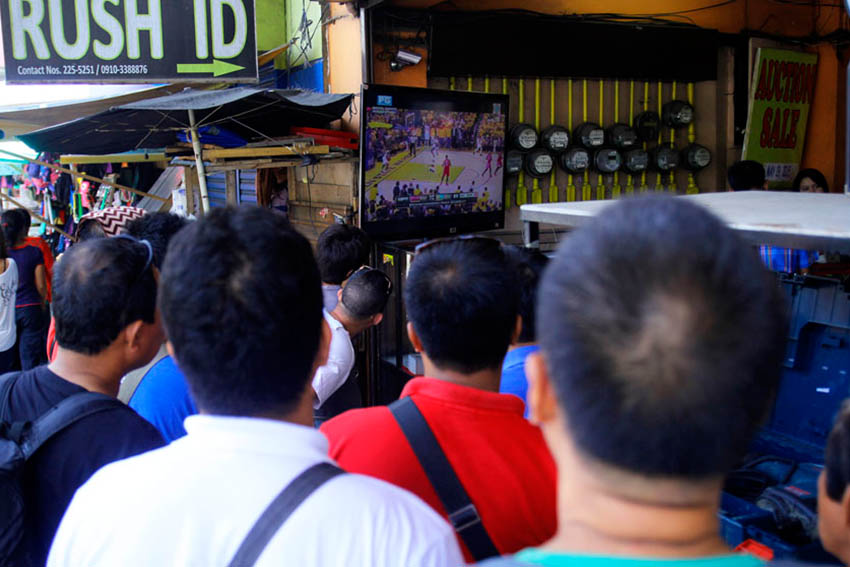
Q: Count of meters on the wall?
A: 13